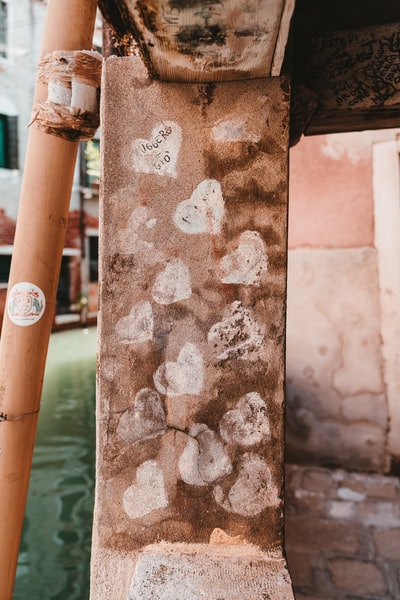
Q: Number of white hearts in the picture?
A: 12